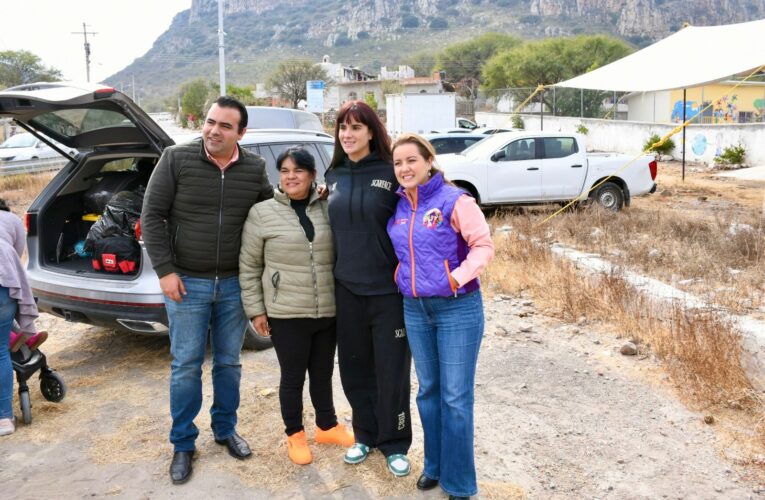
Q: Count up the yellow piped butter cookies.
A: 0